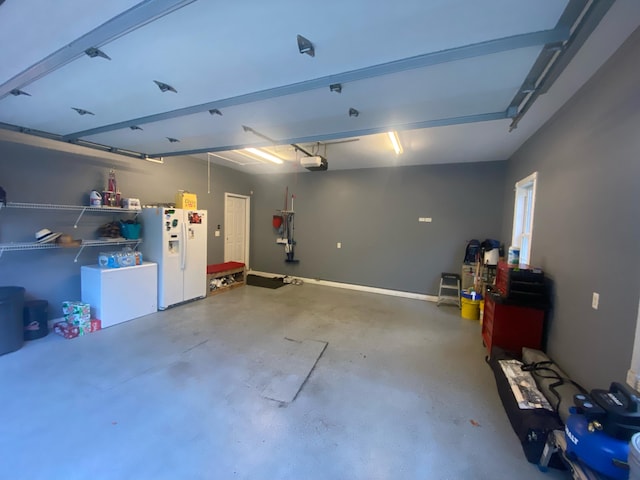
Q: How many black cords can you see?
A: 1